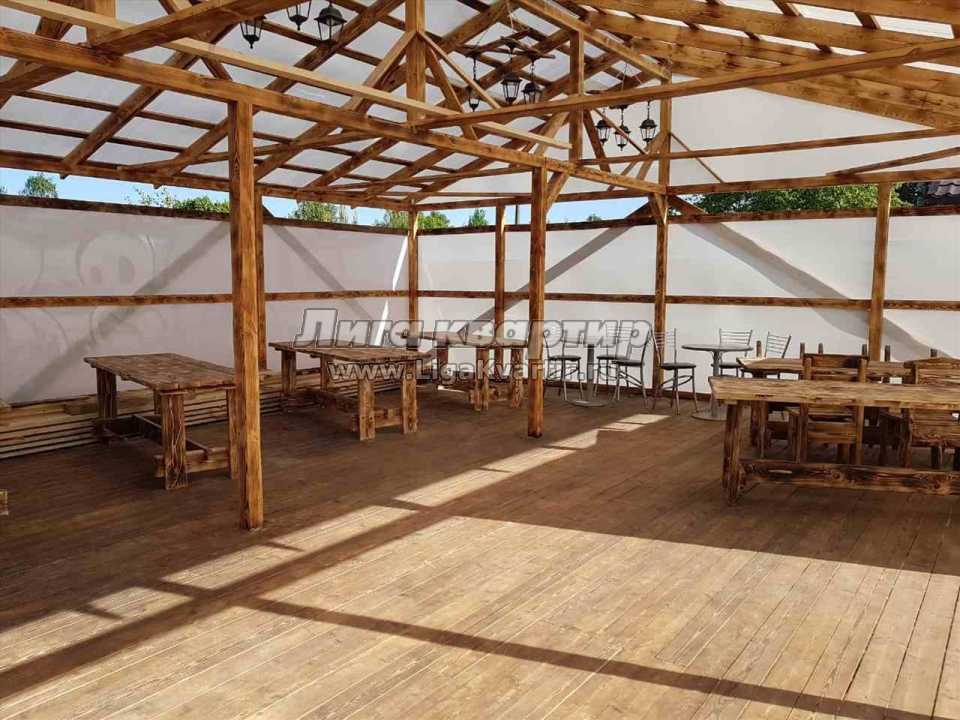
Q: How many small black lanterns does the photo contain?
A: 9